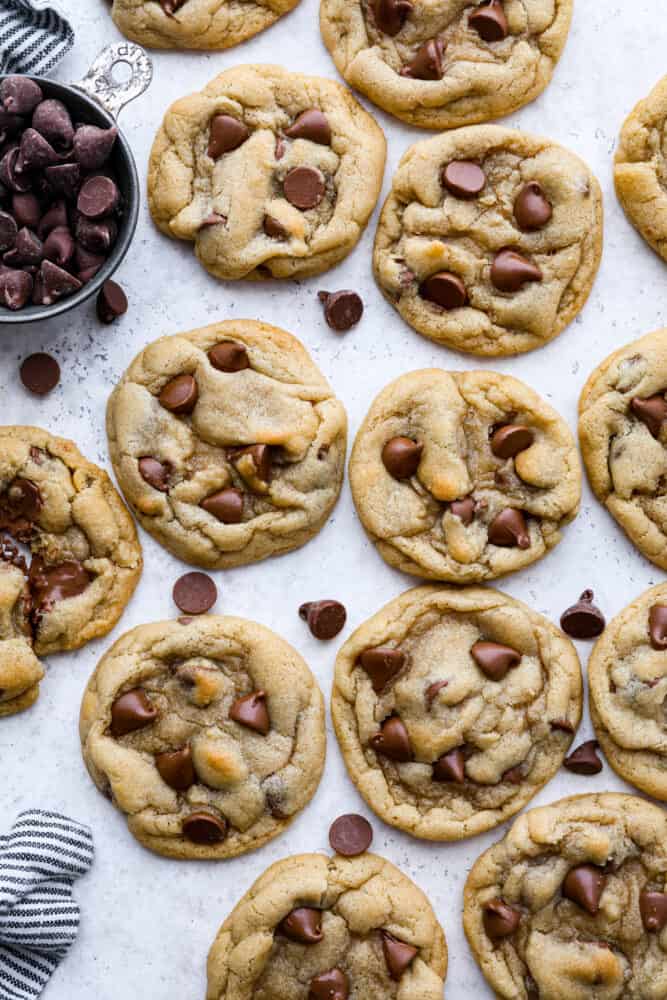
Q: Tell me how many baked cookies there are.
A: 14